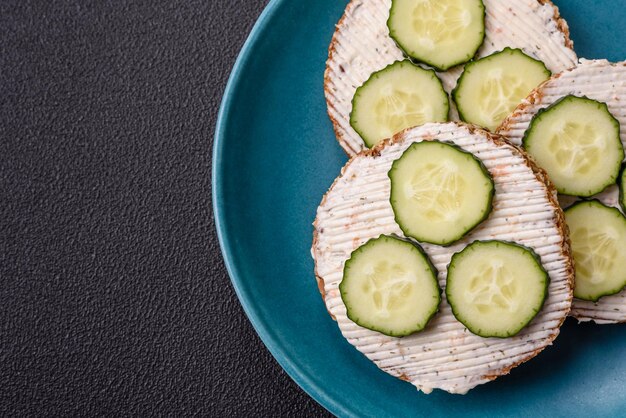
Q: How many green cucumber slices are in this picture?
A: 9